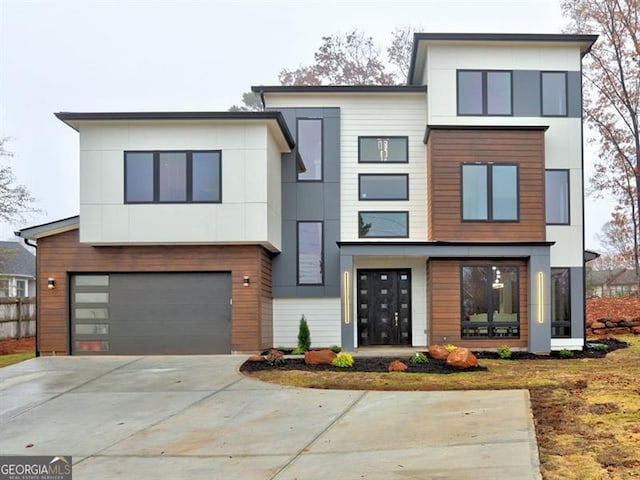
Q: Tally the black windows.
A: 12